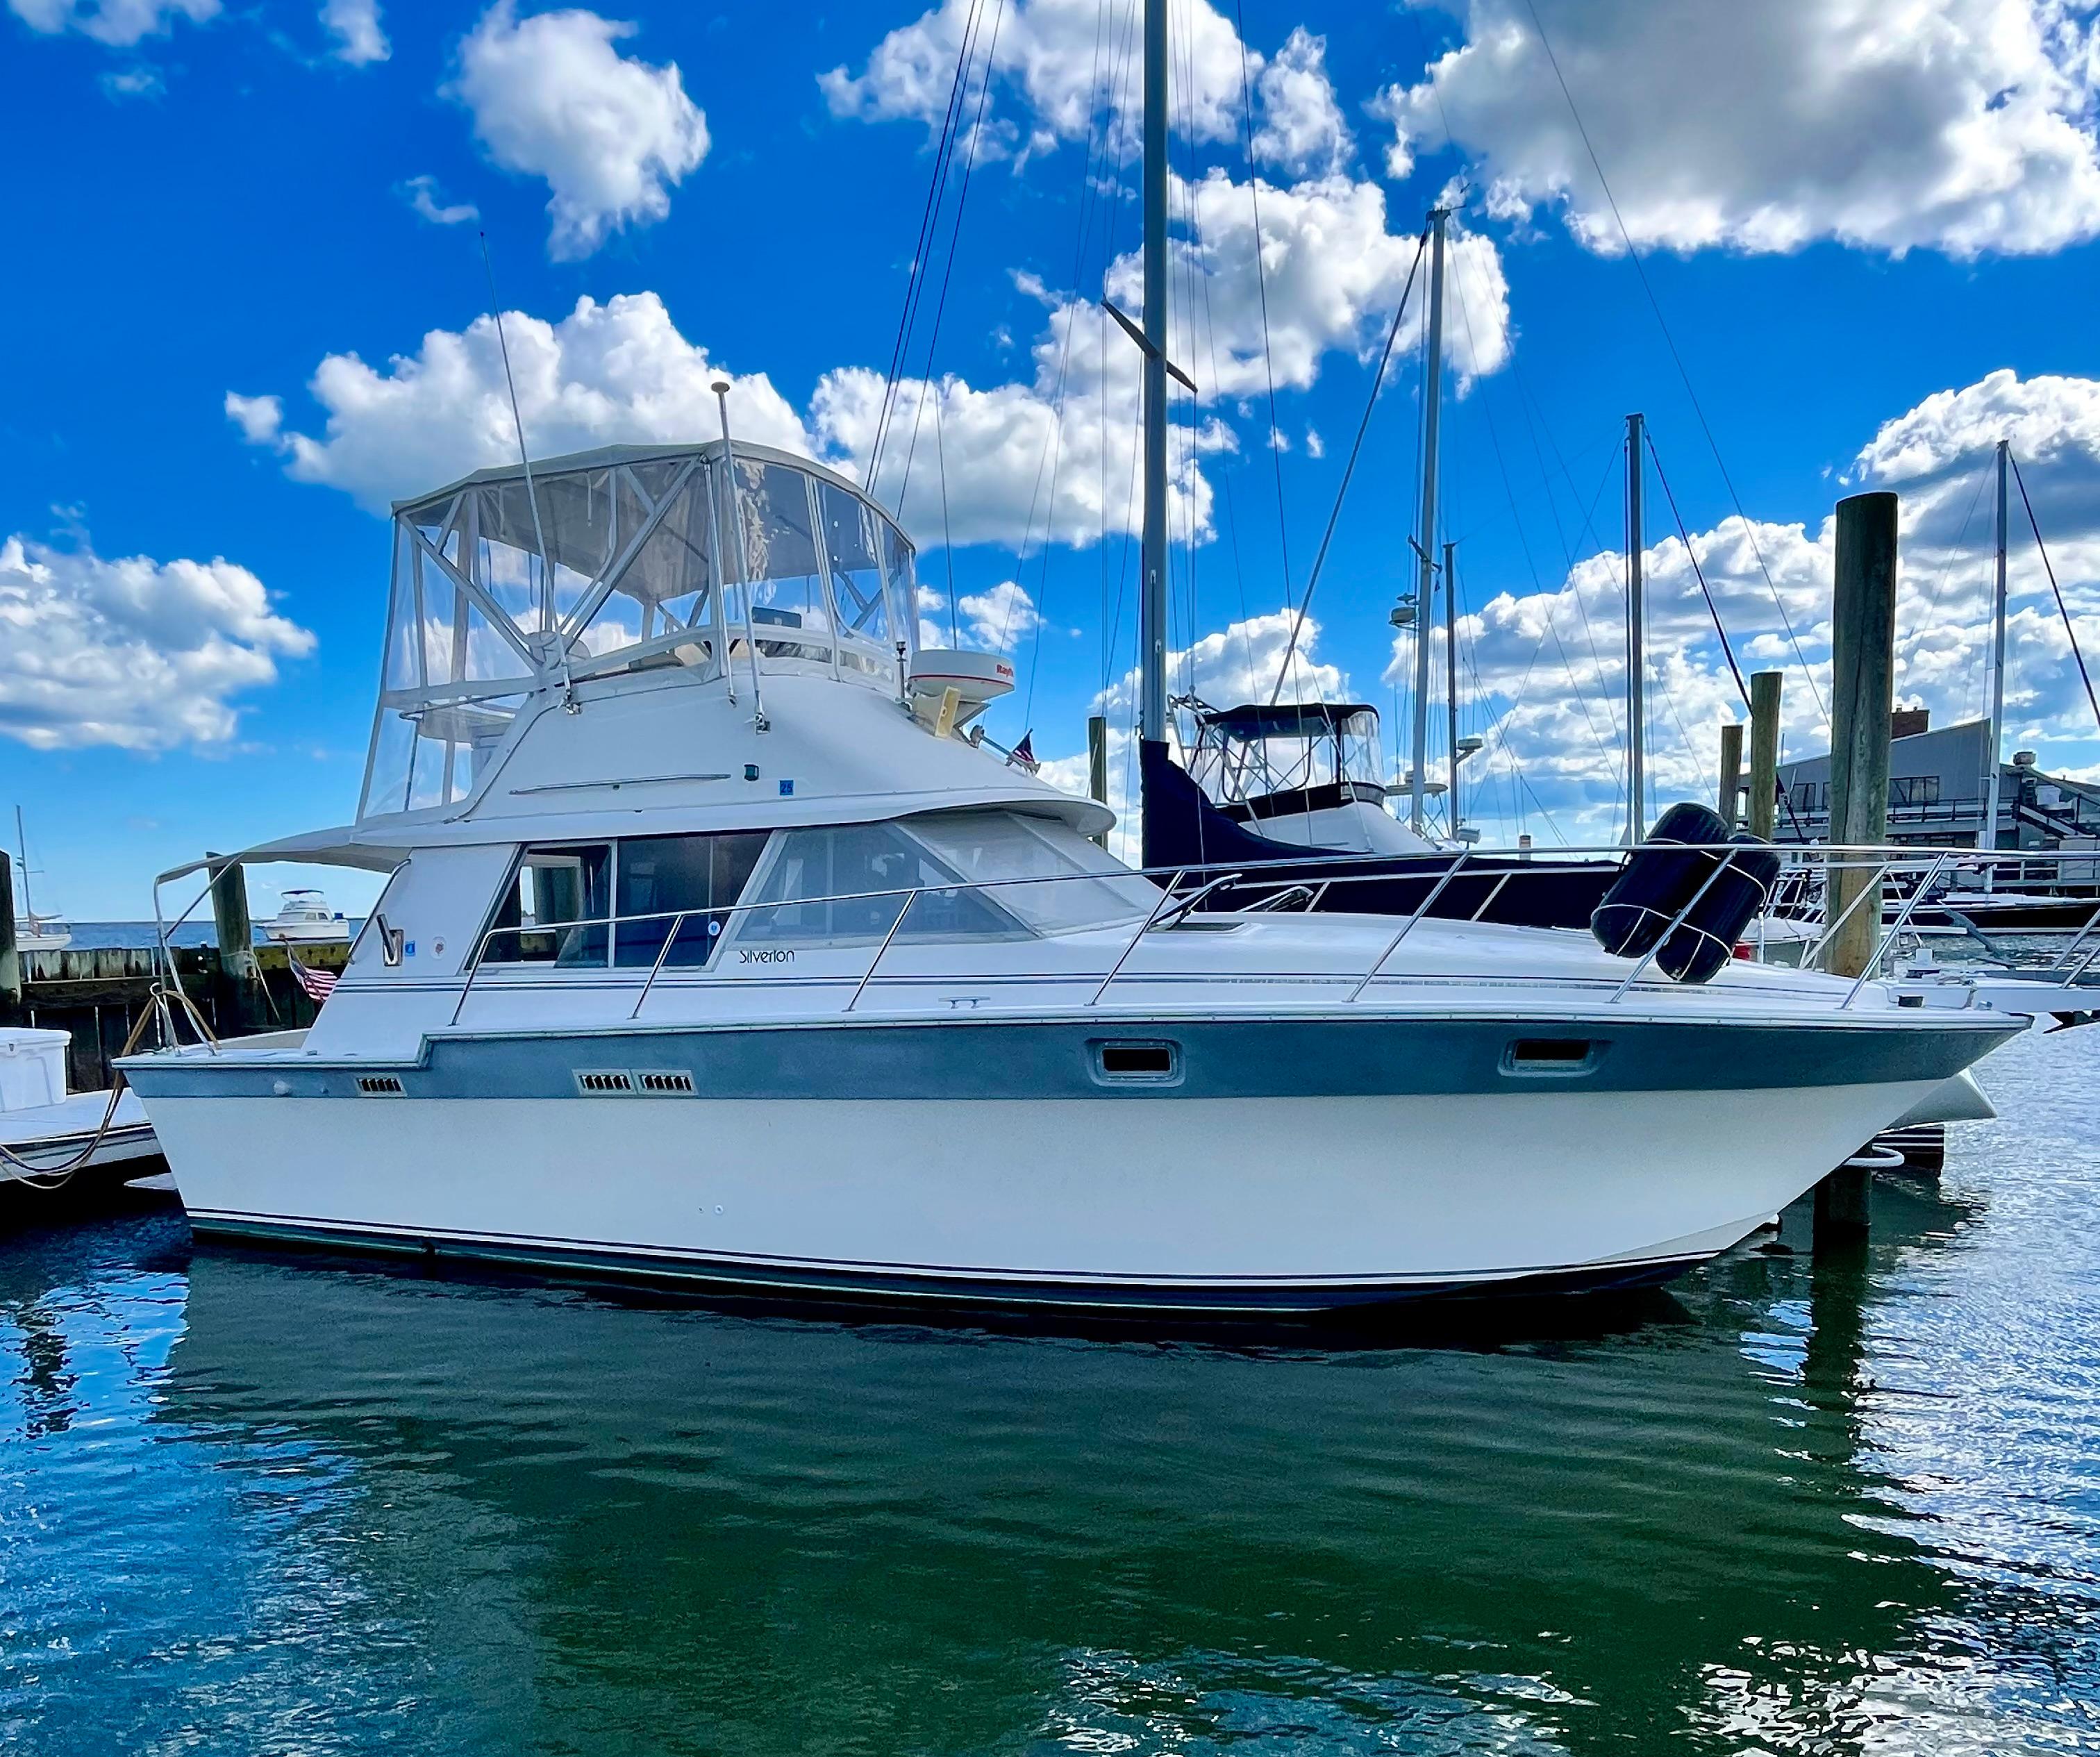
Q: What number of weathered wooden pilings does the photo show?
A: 6